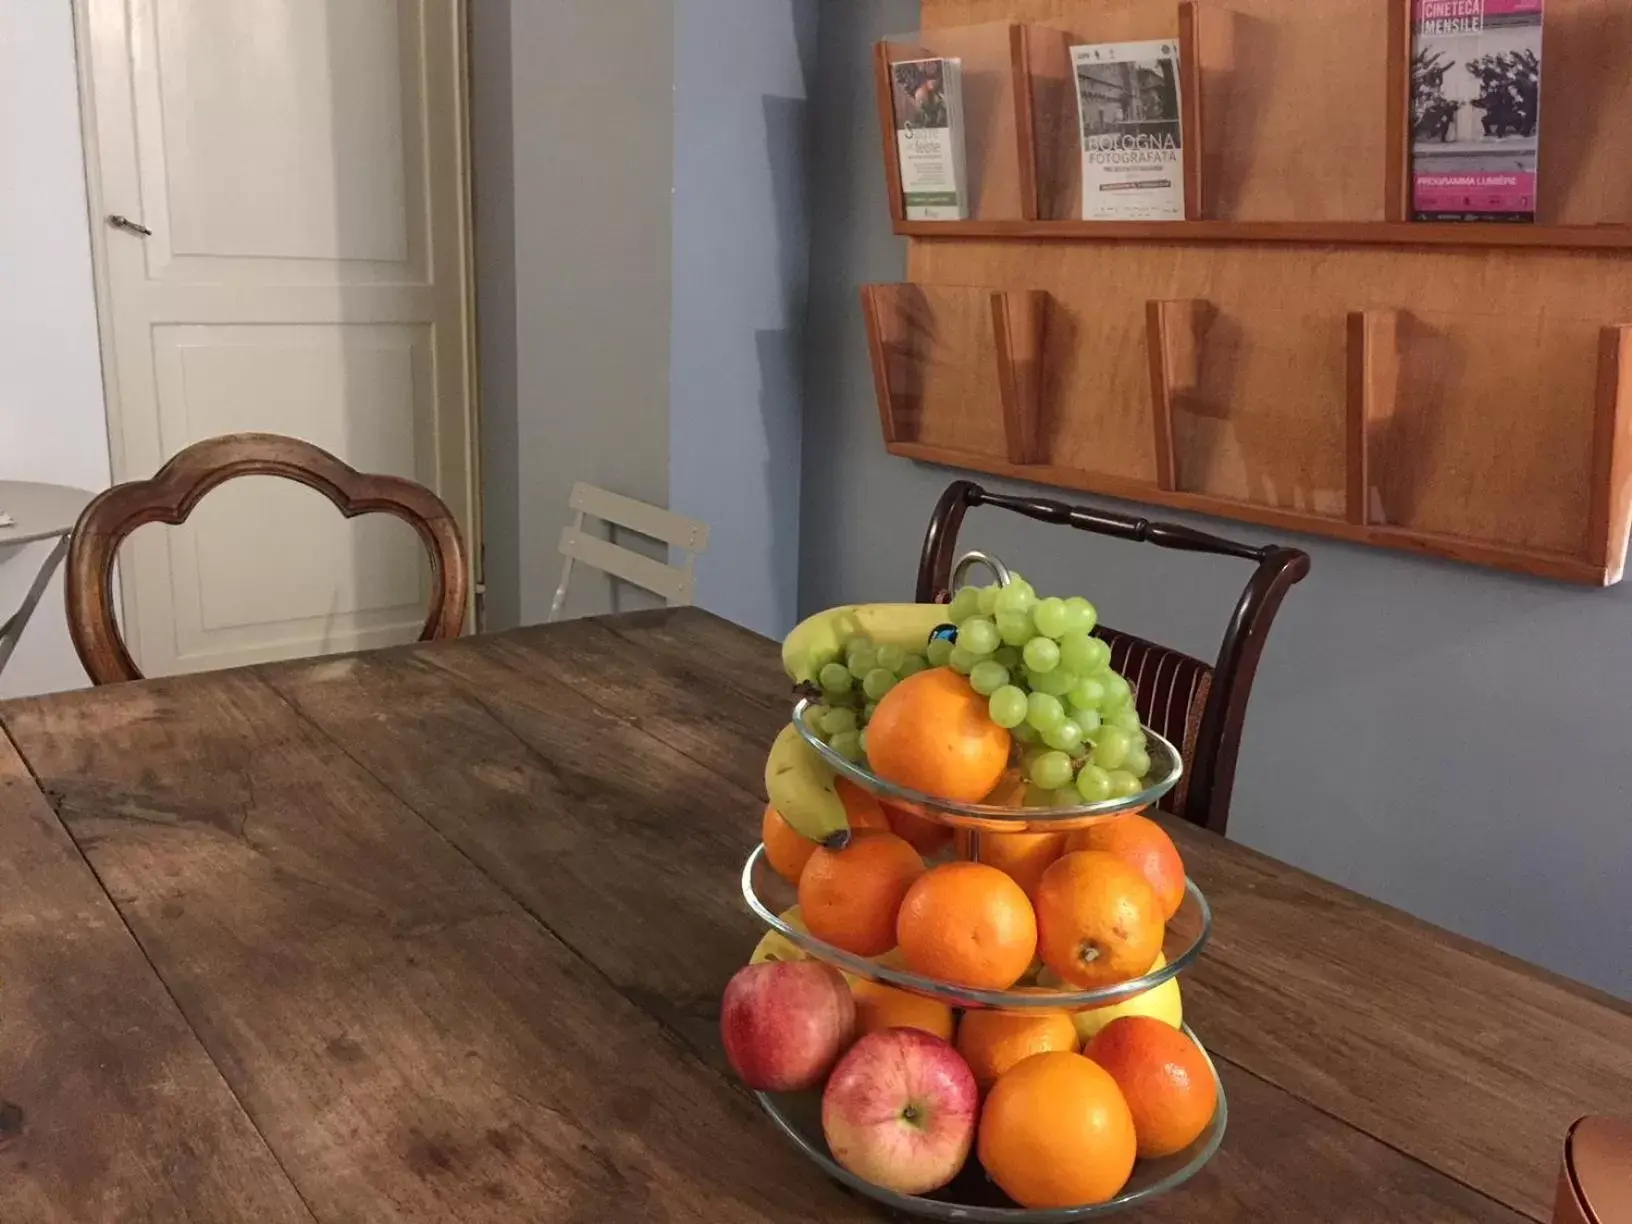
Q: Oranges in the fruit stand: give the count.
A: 12